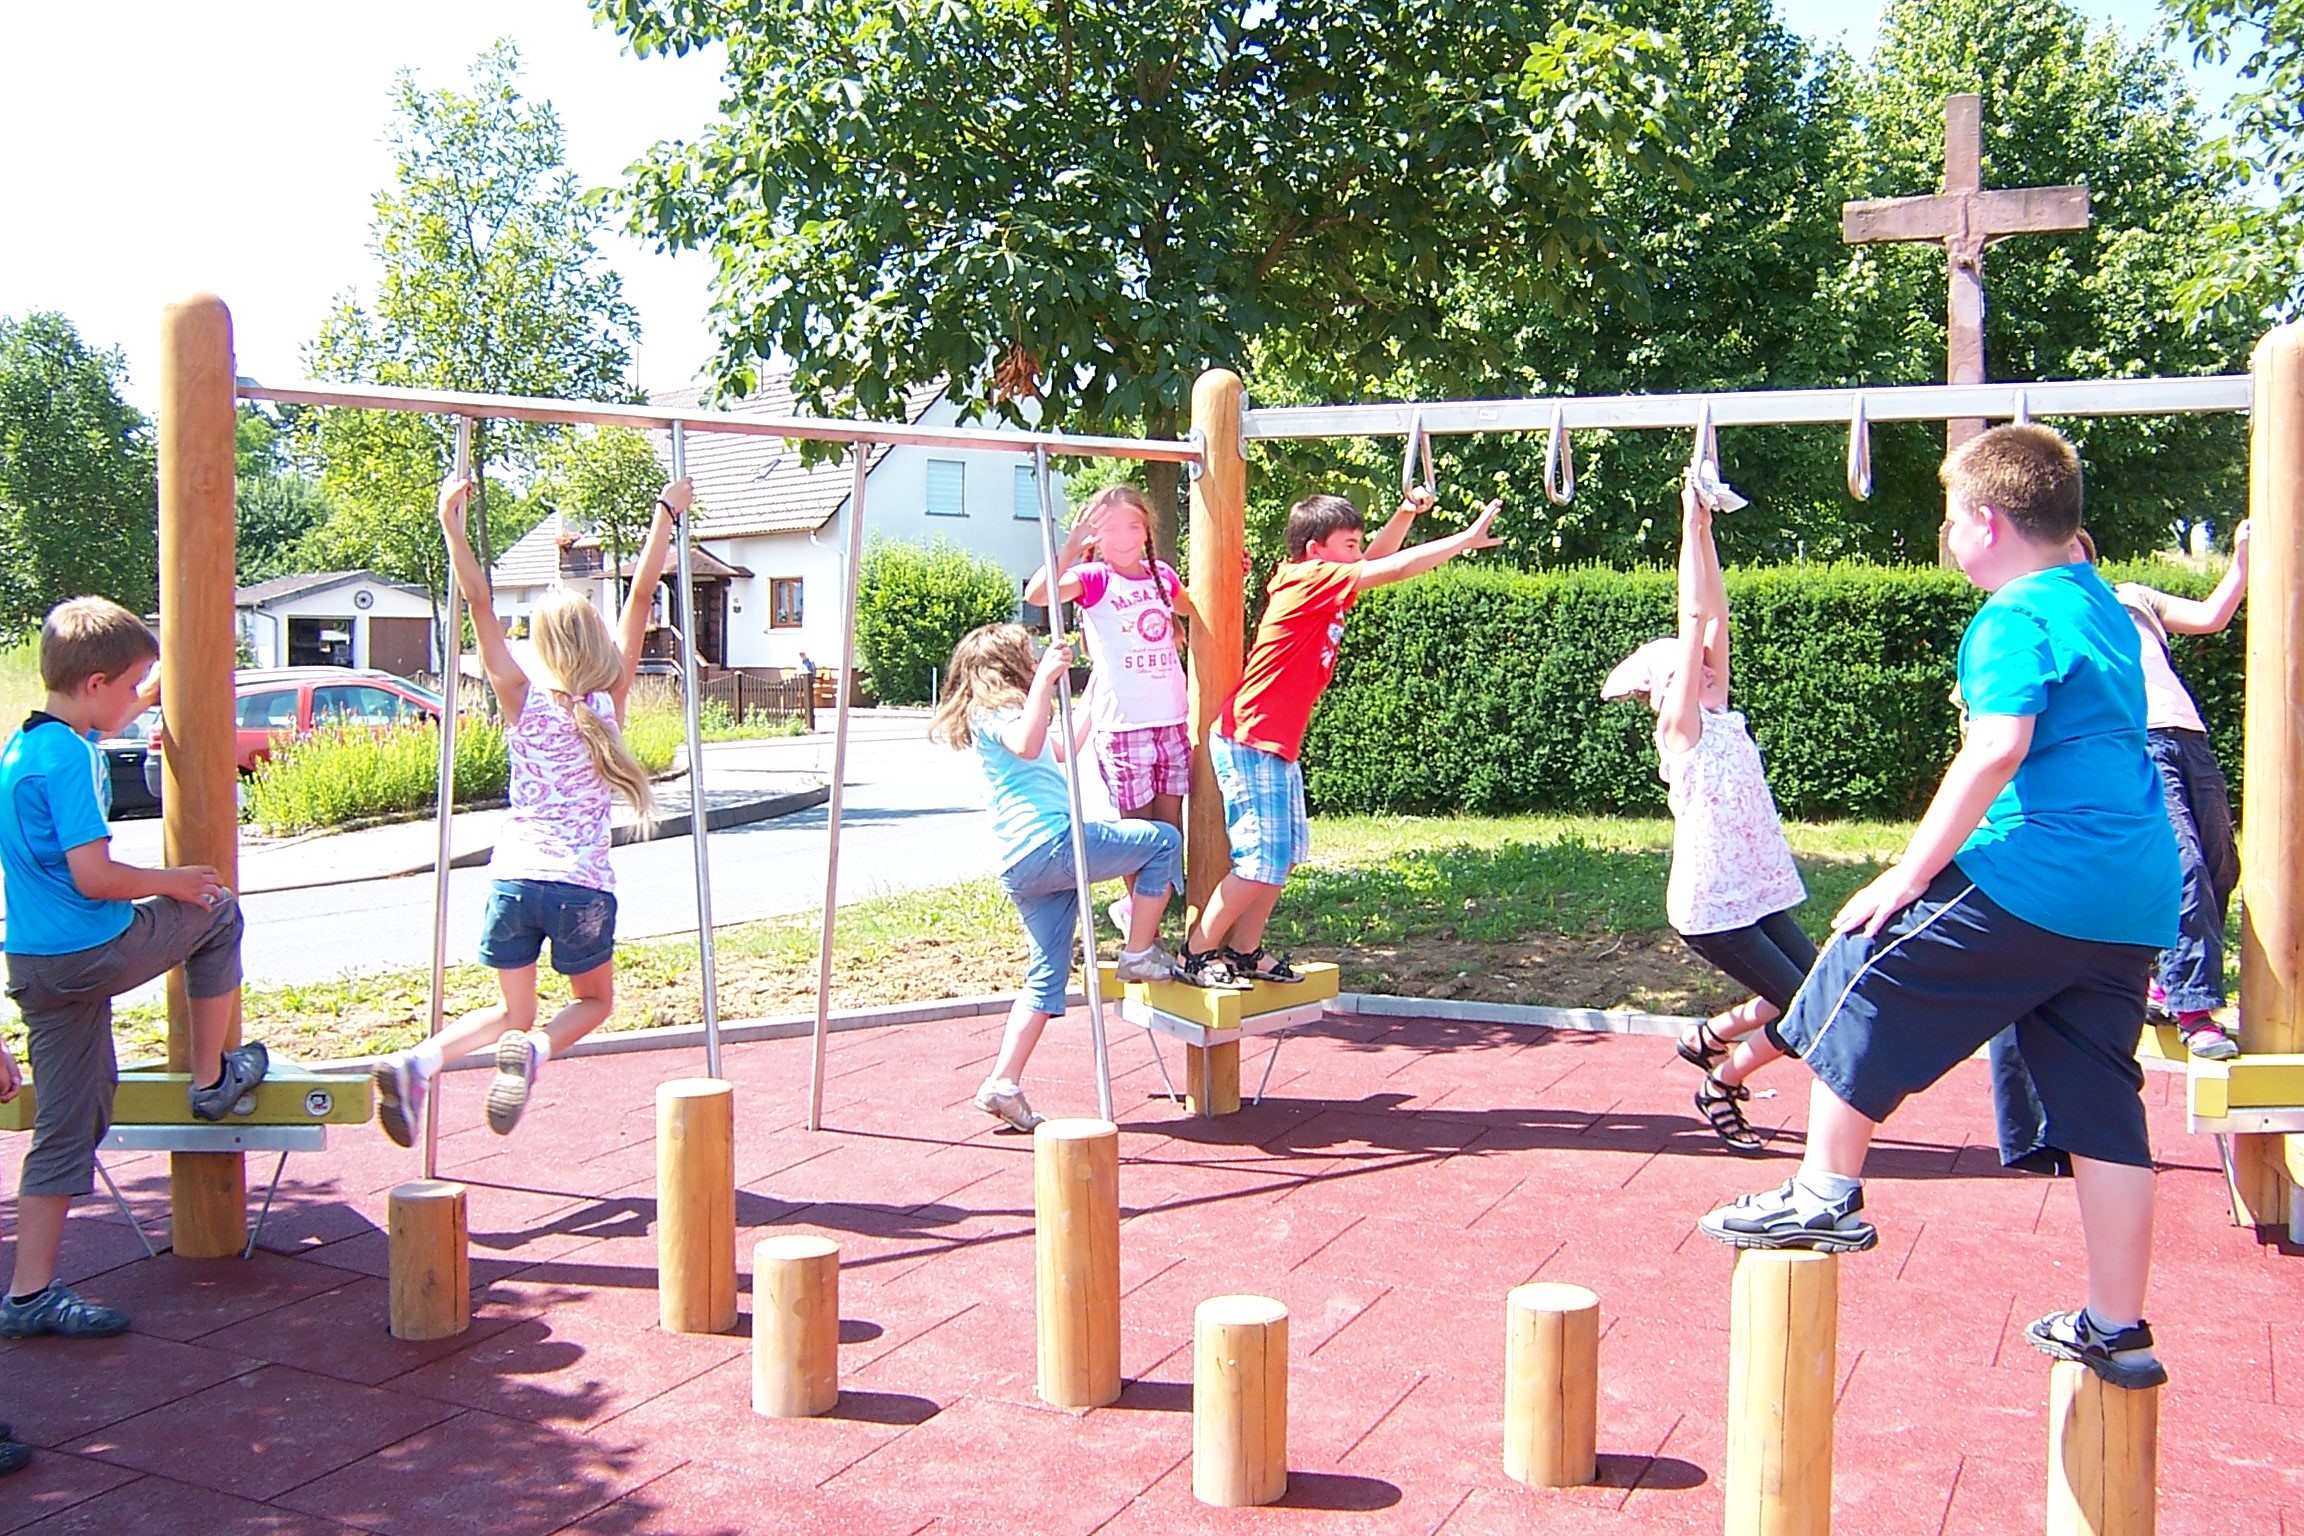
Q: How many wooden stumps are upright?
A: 8